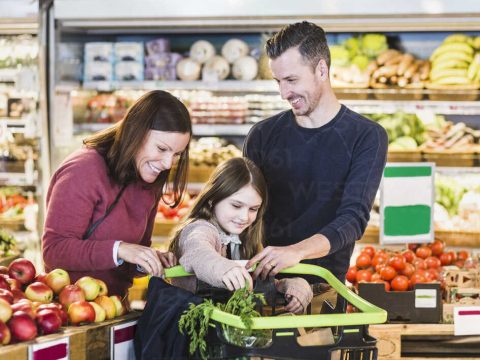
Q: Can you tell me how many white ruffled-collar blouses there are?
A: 1